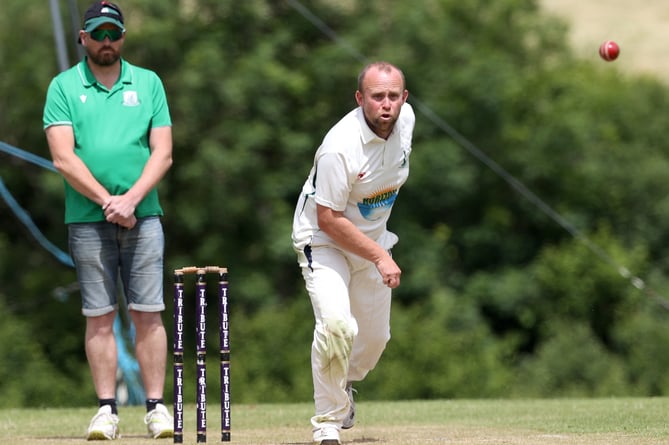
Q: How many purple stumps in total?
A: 3